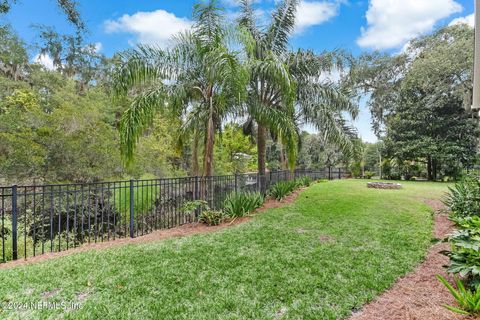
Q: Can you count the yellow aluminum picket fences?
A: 0